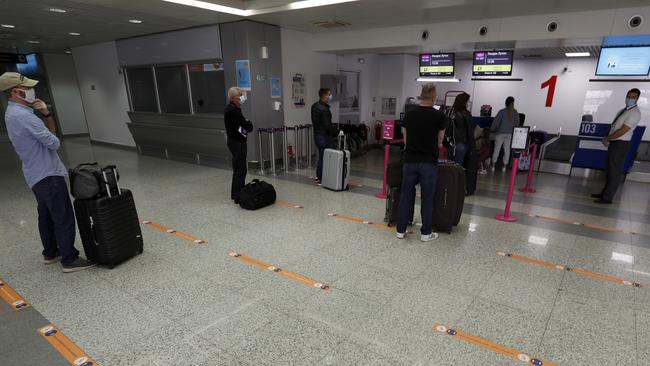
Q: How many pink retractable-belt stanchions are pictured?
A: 3